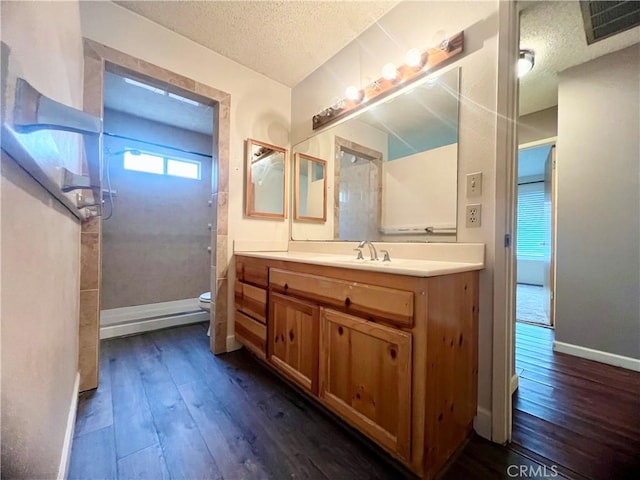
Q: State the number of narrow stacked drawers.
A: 3